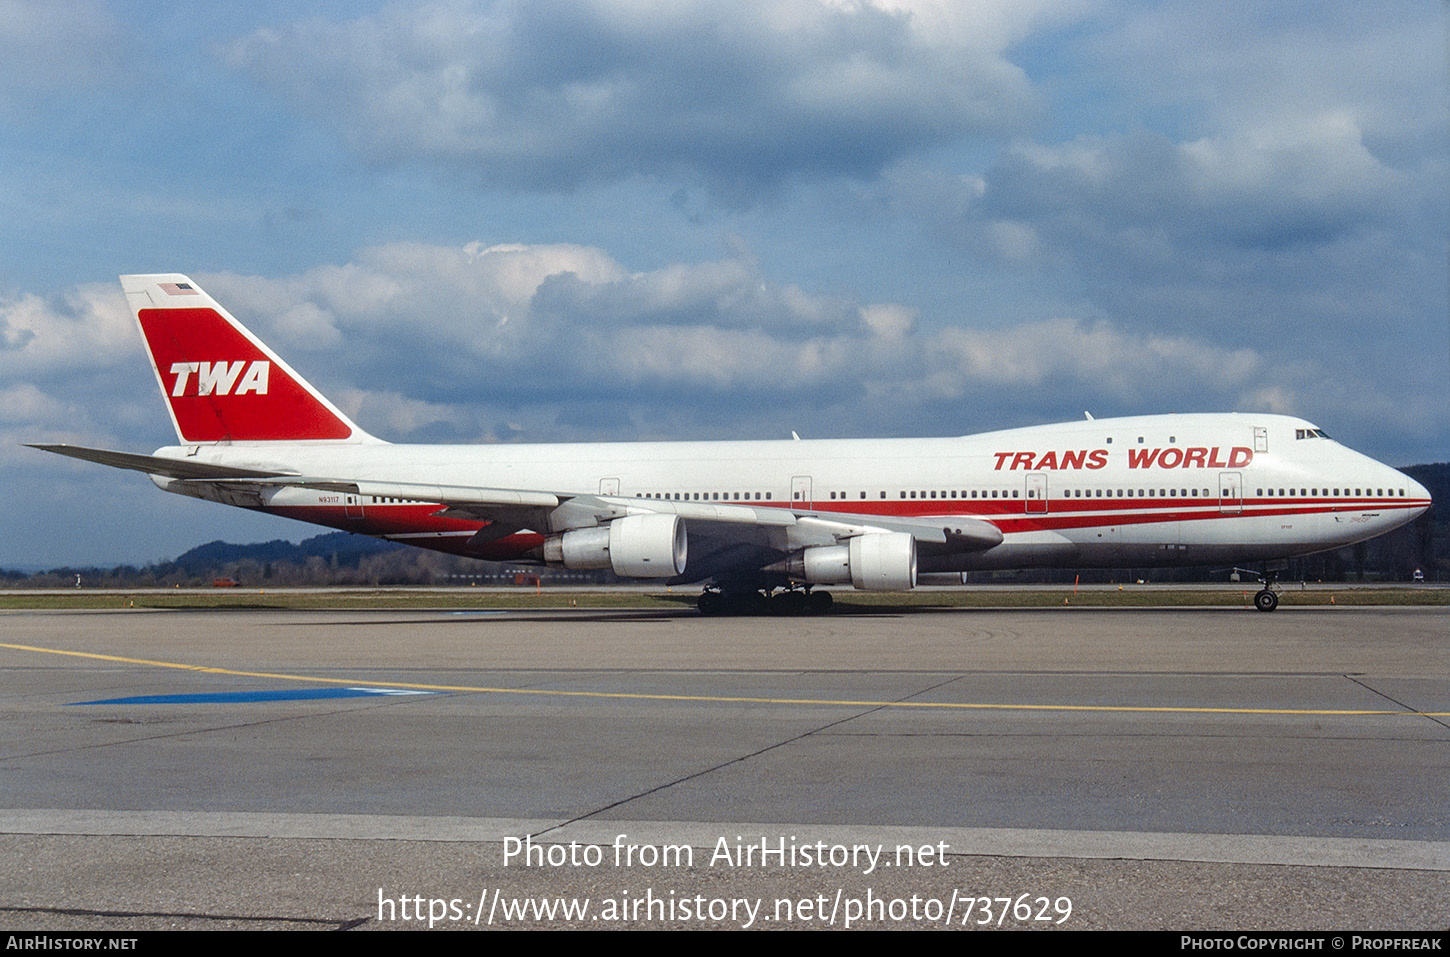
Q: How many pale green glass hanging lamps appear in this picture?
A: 0